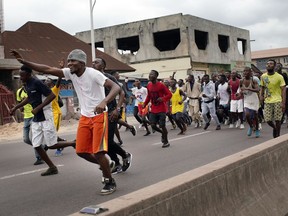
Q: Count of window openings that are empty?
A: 6